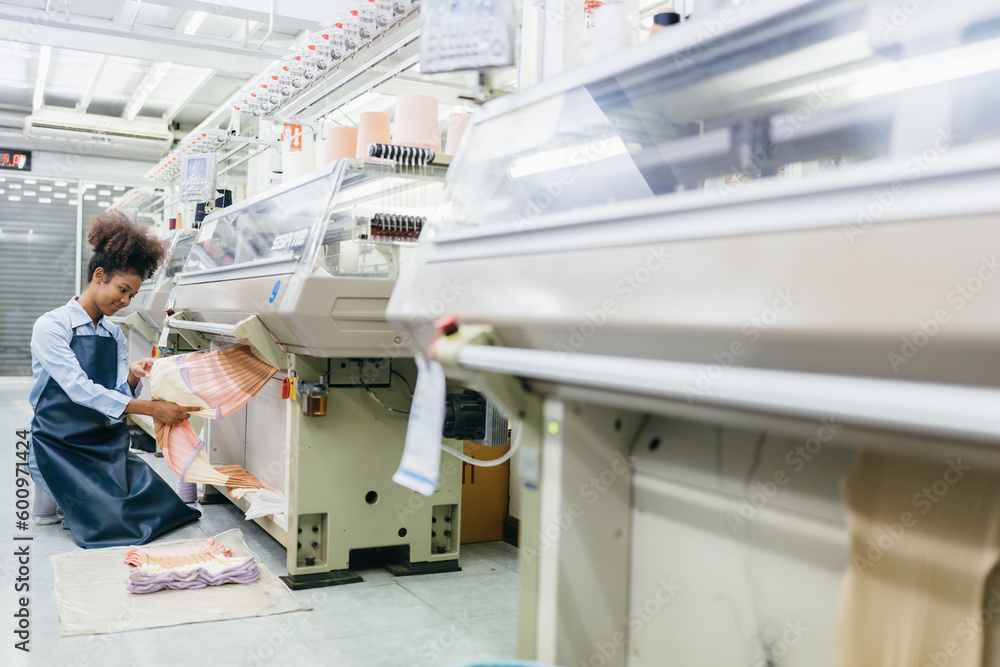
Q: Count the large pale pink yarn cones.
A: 2